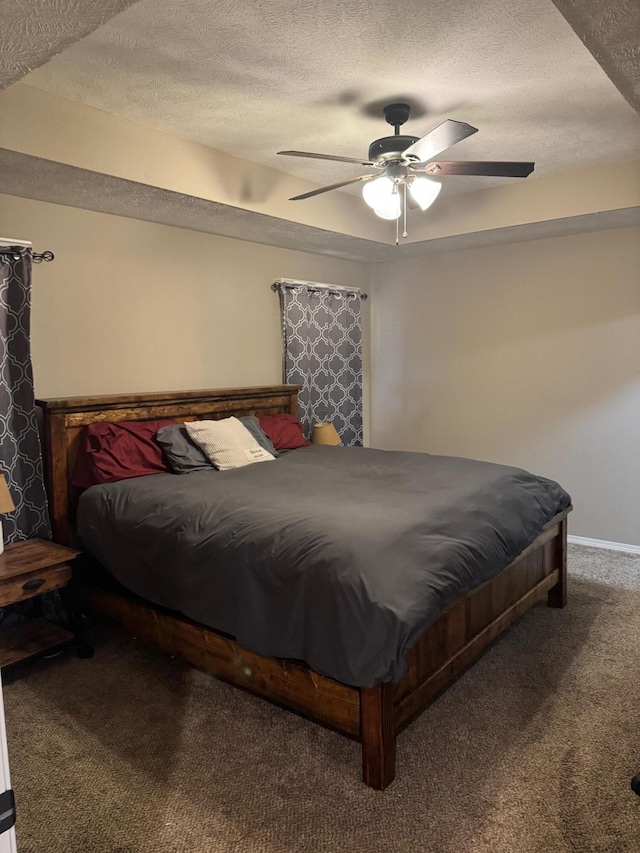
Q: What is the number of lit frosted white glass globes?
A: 3